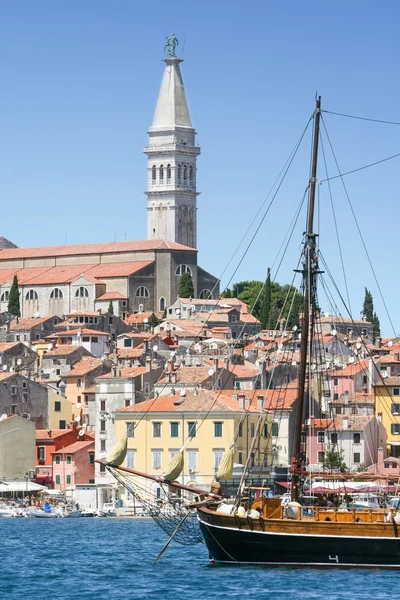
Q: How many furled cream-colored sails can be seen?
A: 3